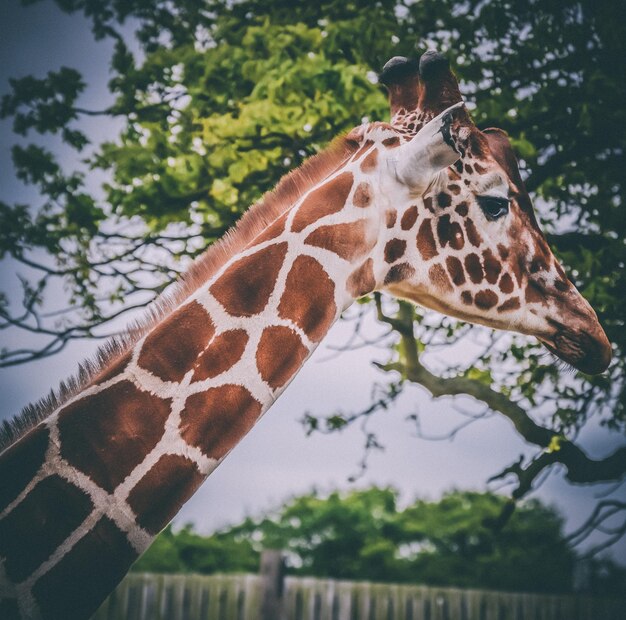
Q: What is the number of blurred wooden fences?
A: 1